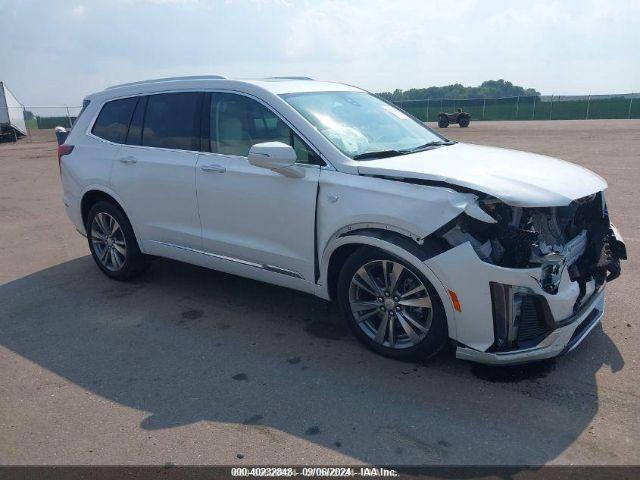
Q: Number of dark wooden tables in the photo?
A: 0